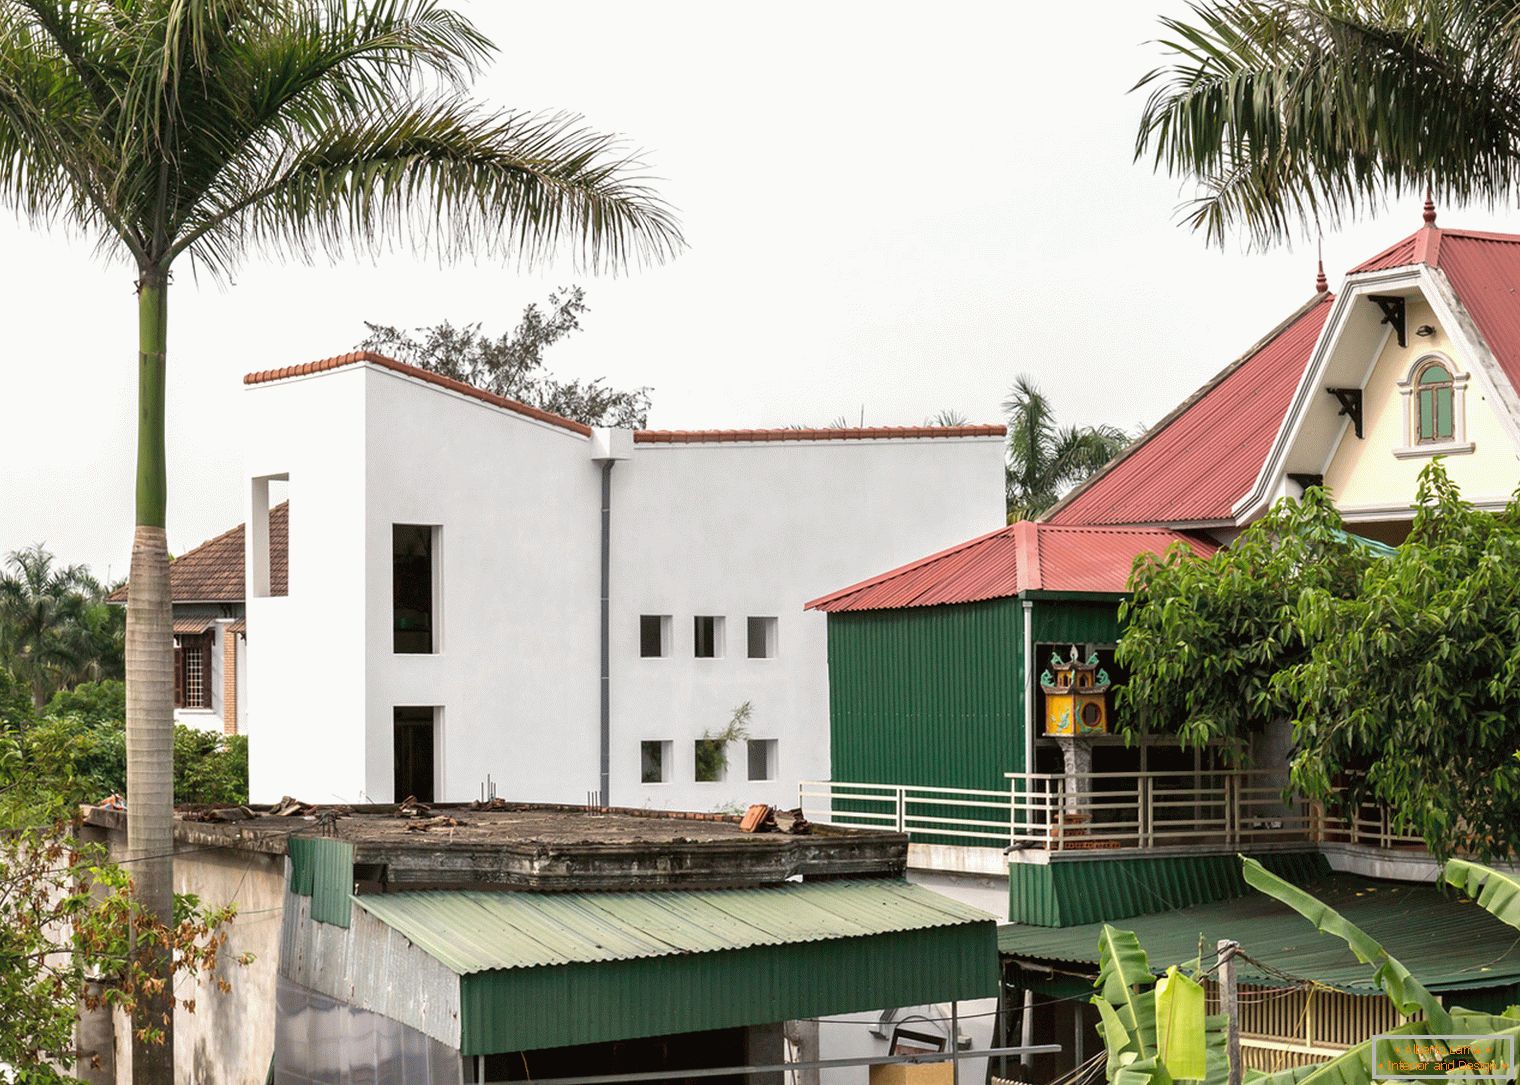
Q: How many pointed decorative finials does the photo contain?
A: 2